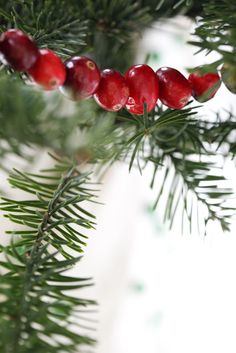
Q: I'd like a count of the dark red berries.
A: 2